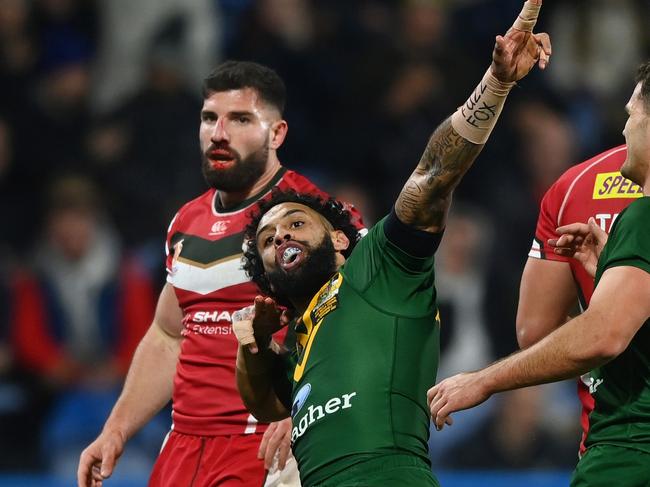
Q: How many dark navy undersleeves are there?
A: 1